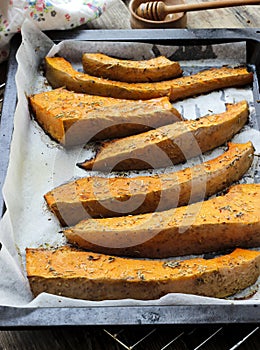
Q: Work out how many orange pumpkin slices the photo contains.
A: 7